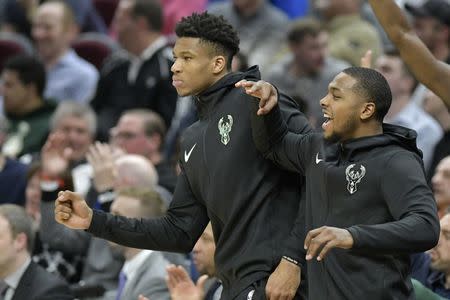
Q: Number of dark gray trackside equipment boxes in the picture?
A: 0